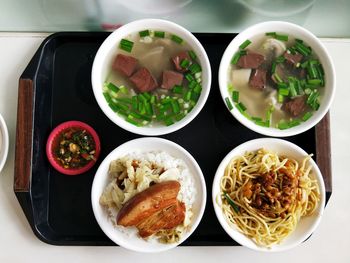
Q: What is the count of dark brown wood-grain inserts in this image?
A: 2